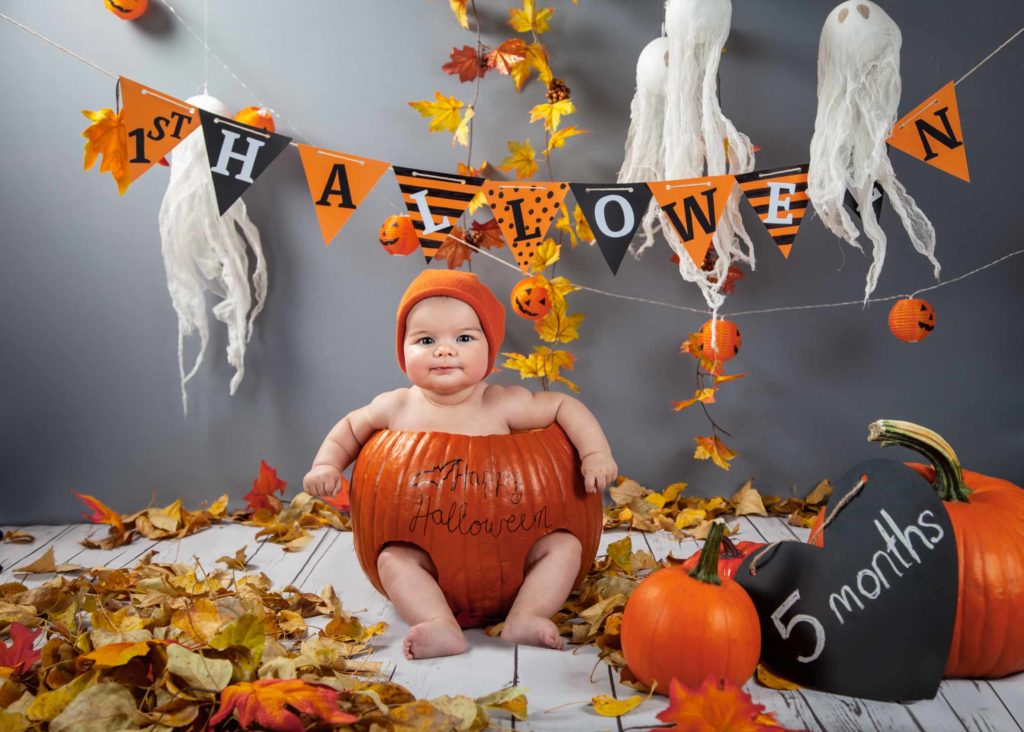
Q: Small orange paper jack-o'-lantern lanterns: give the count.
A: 6